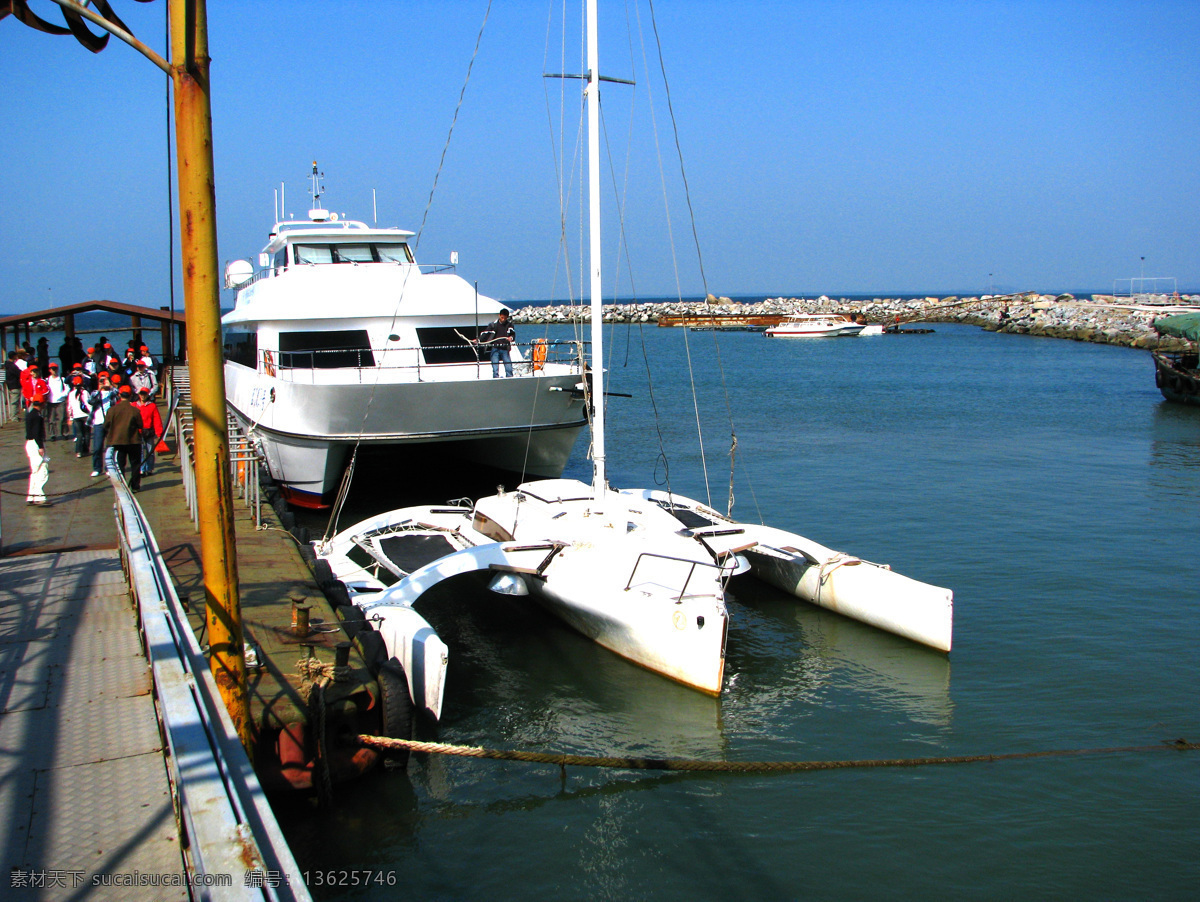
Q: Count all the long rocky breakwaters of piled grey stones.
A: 1